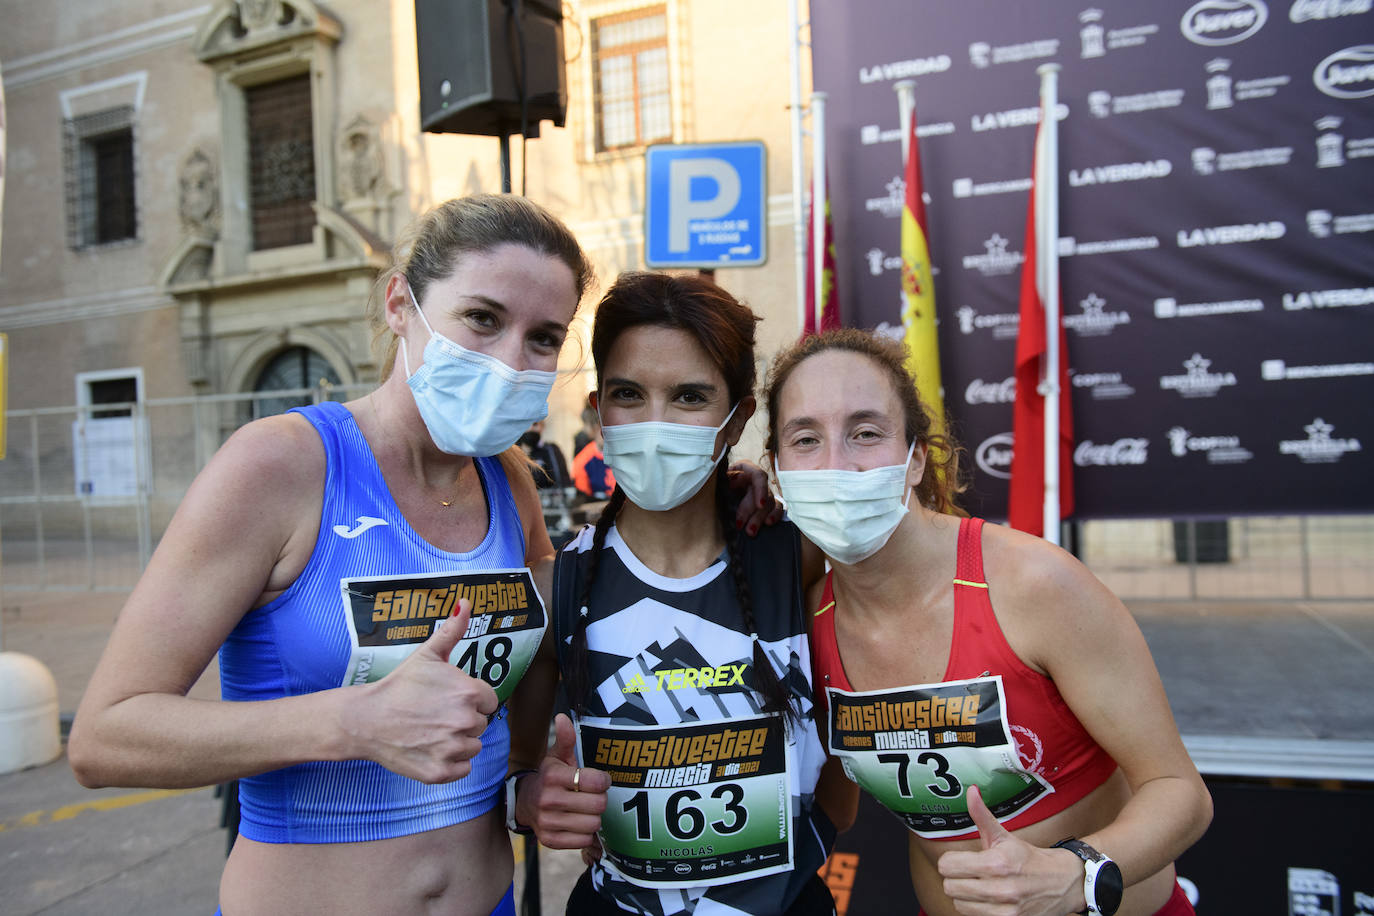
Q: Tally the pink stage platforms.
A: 0